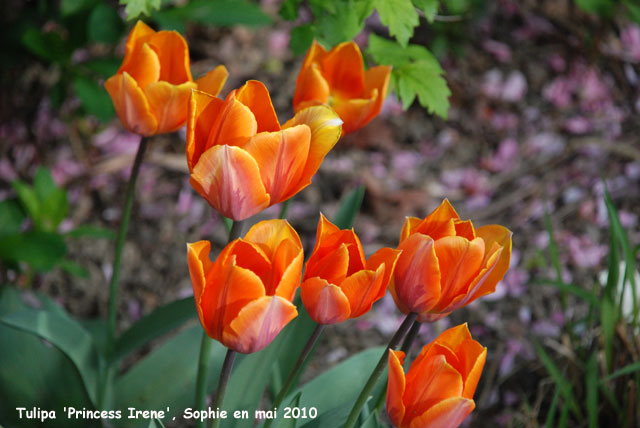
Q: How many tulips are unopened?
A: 0